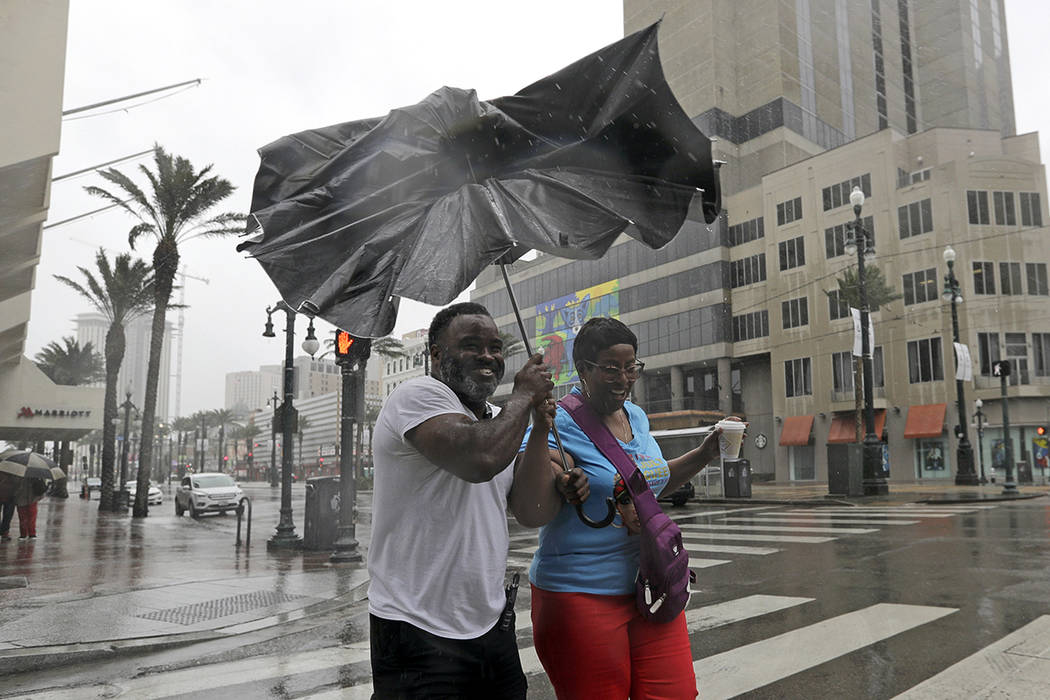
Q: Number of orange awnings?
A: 3